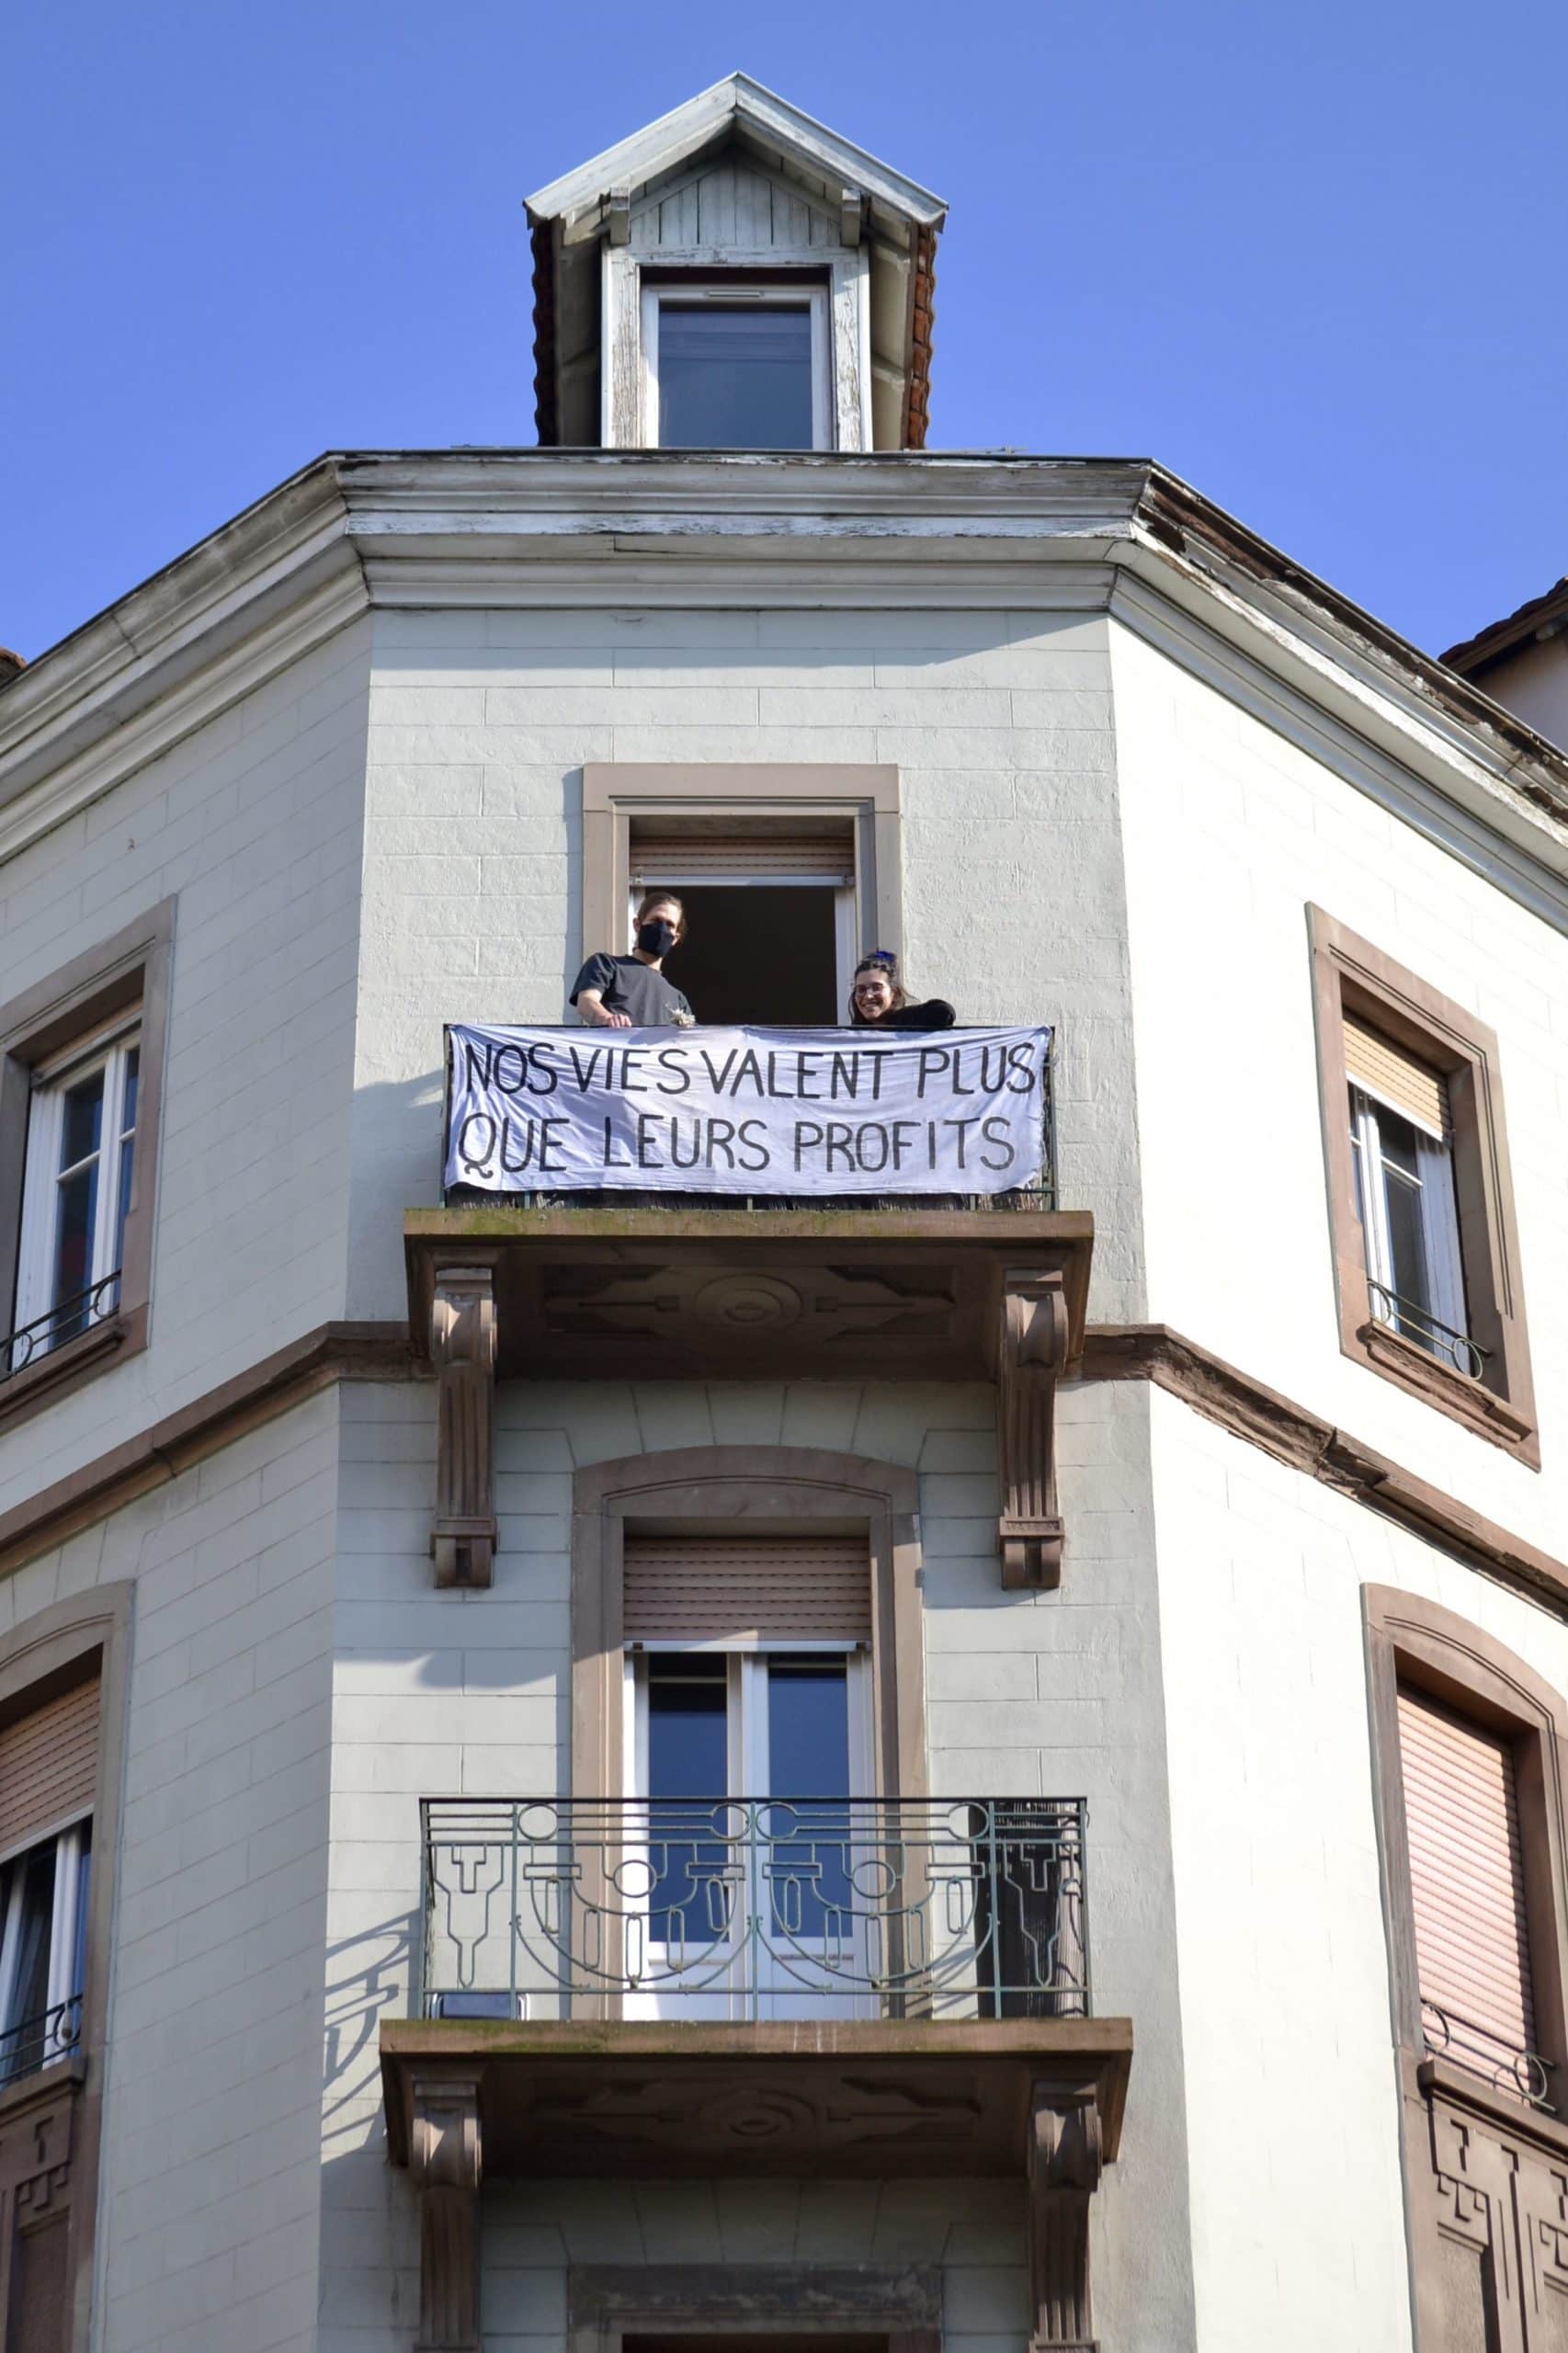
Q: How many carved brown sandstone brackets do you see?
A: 4